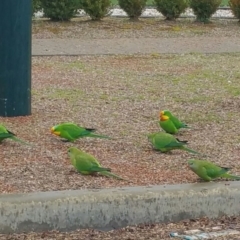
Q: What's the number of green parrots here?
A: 6